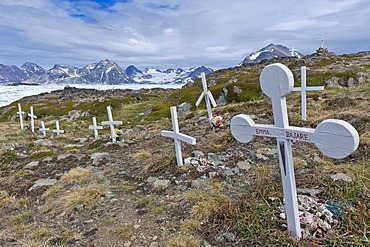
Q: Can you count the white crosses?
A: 12